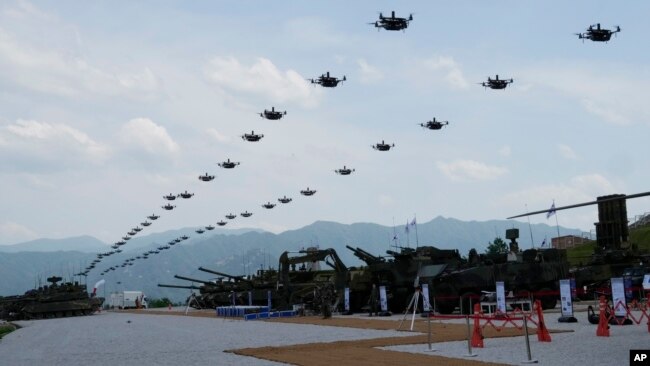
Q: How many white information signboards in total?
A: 6